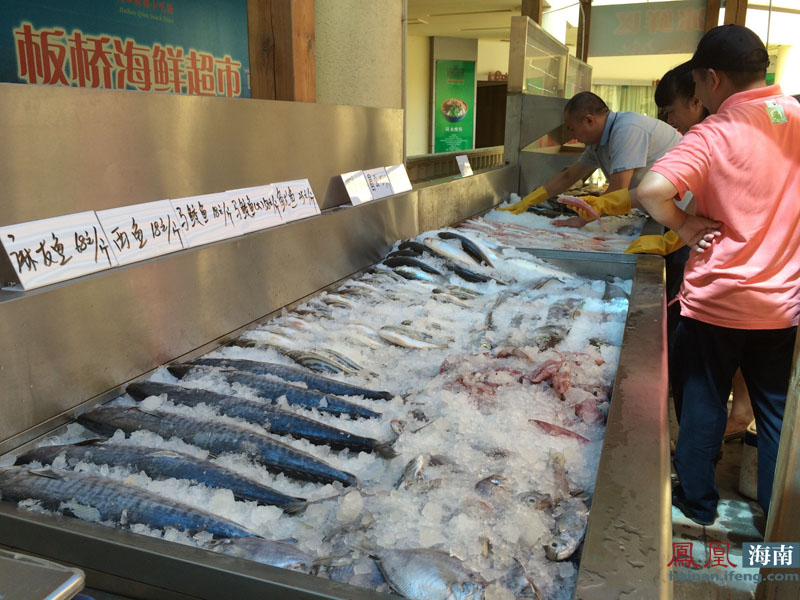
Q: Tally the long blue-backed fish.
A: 6